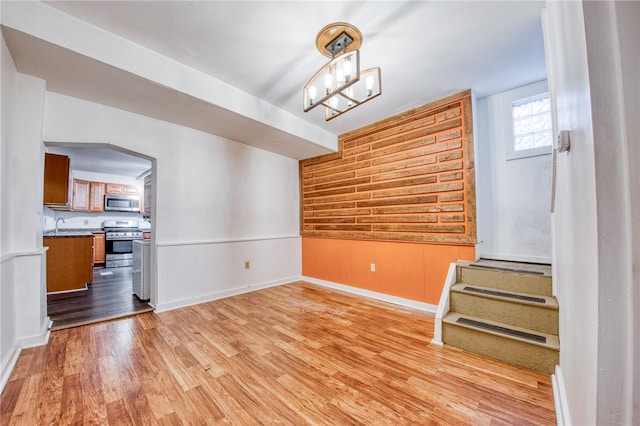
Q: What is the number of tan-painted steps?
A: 3